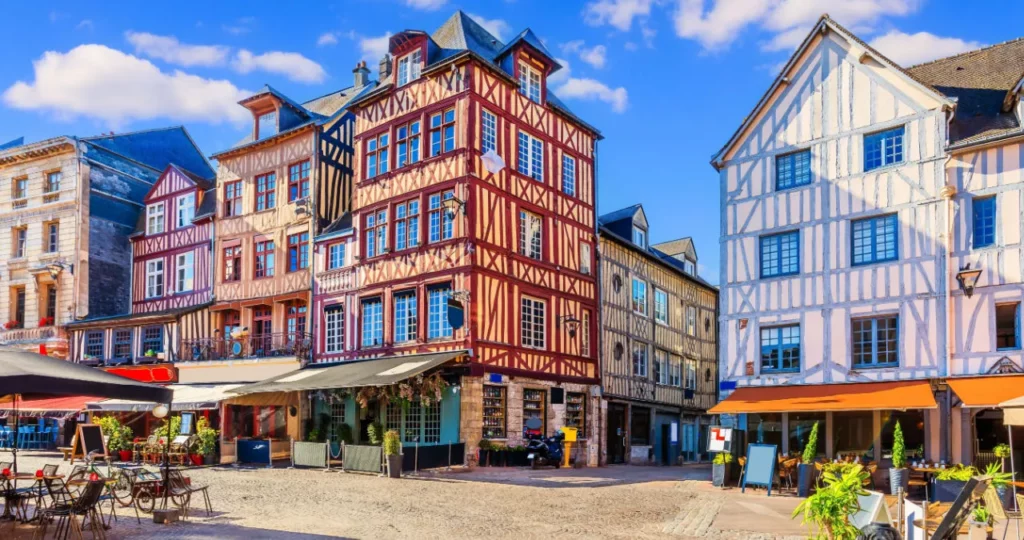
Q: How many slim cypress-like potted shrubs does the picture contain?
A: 2